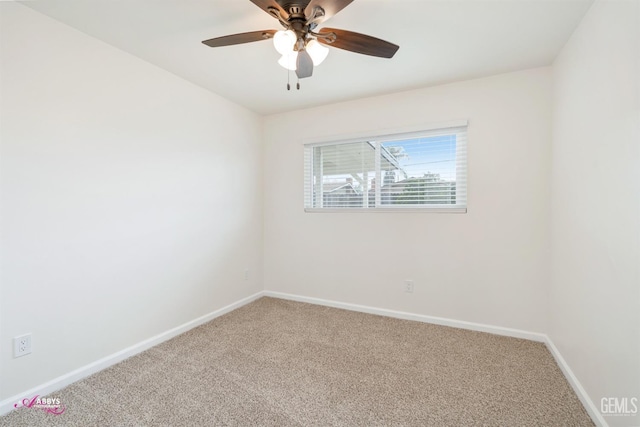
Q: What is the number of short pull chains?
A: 2